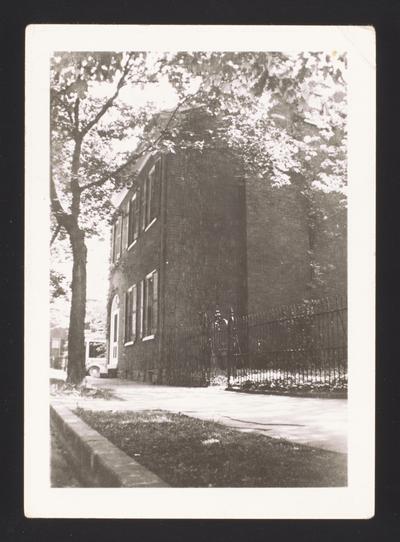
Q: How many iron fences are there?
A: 1